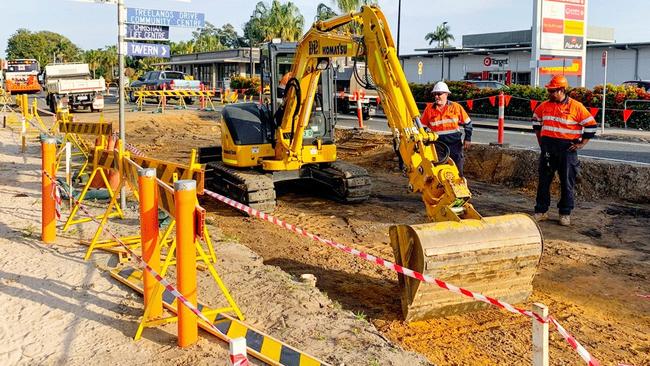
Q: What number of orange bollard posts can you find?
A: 3